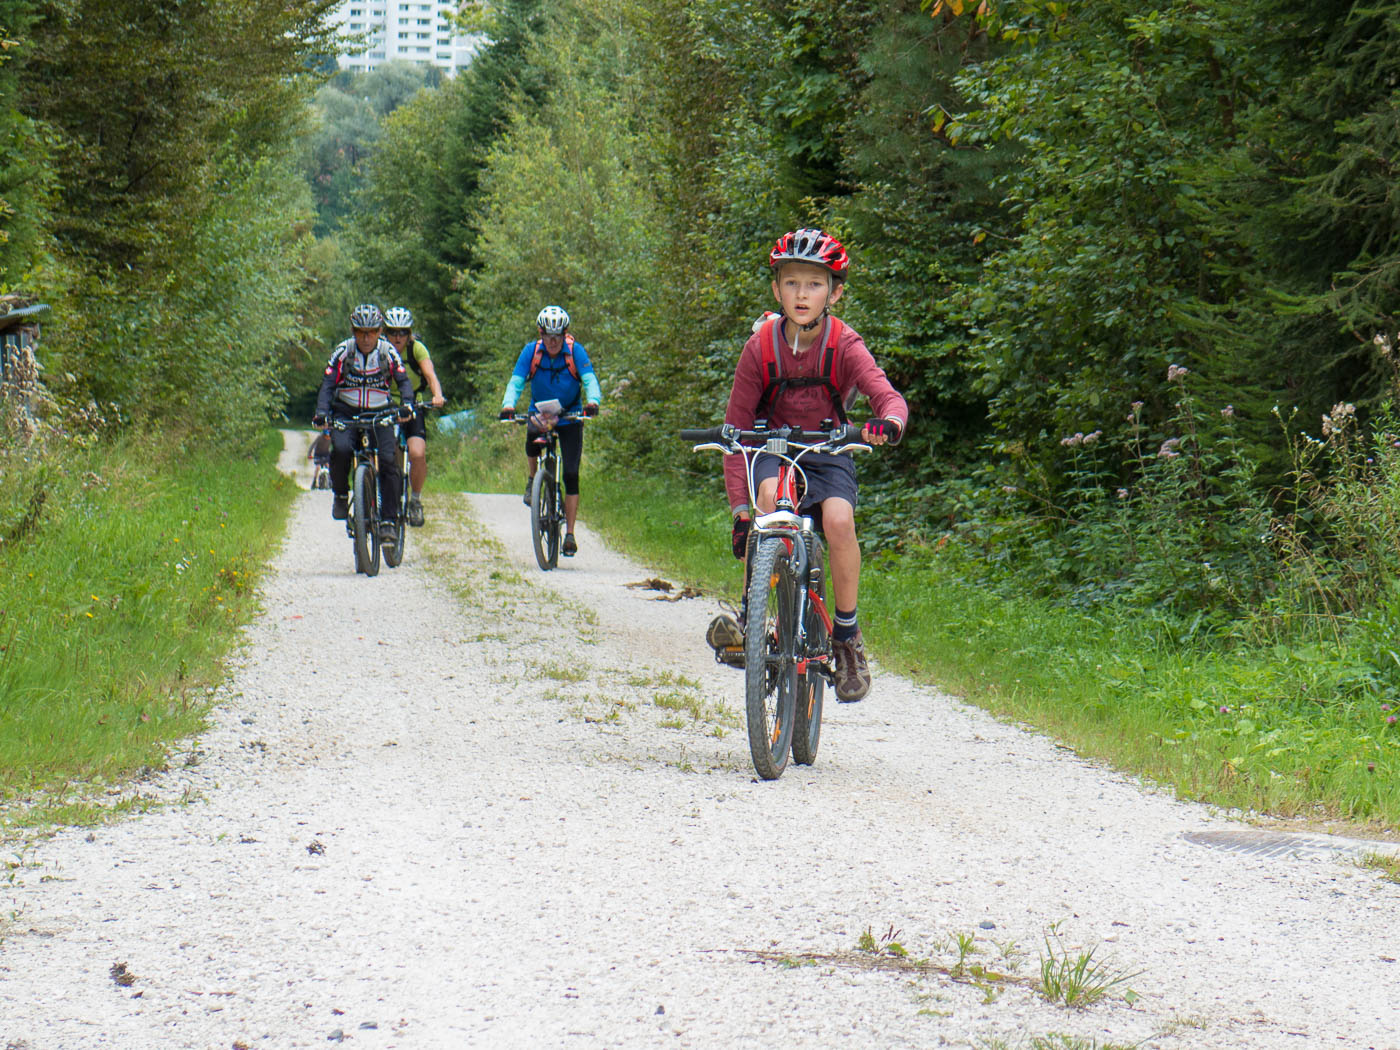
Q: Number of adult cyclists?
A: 3